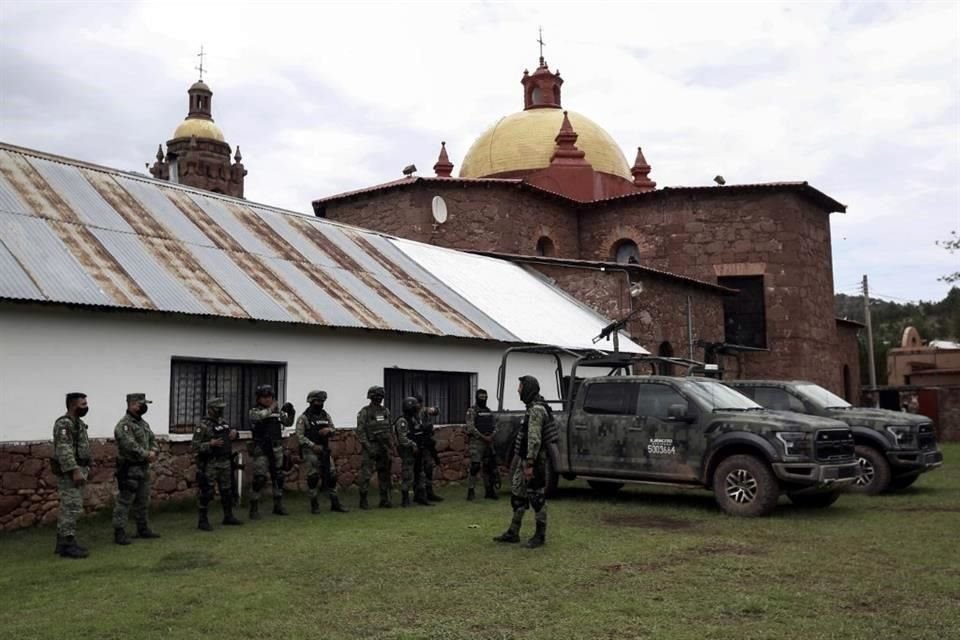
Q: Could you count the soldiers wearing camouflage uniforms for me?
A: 10